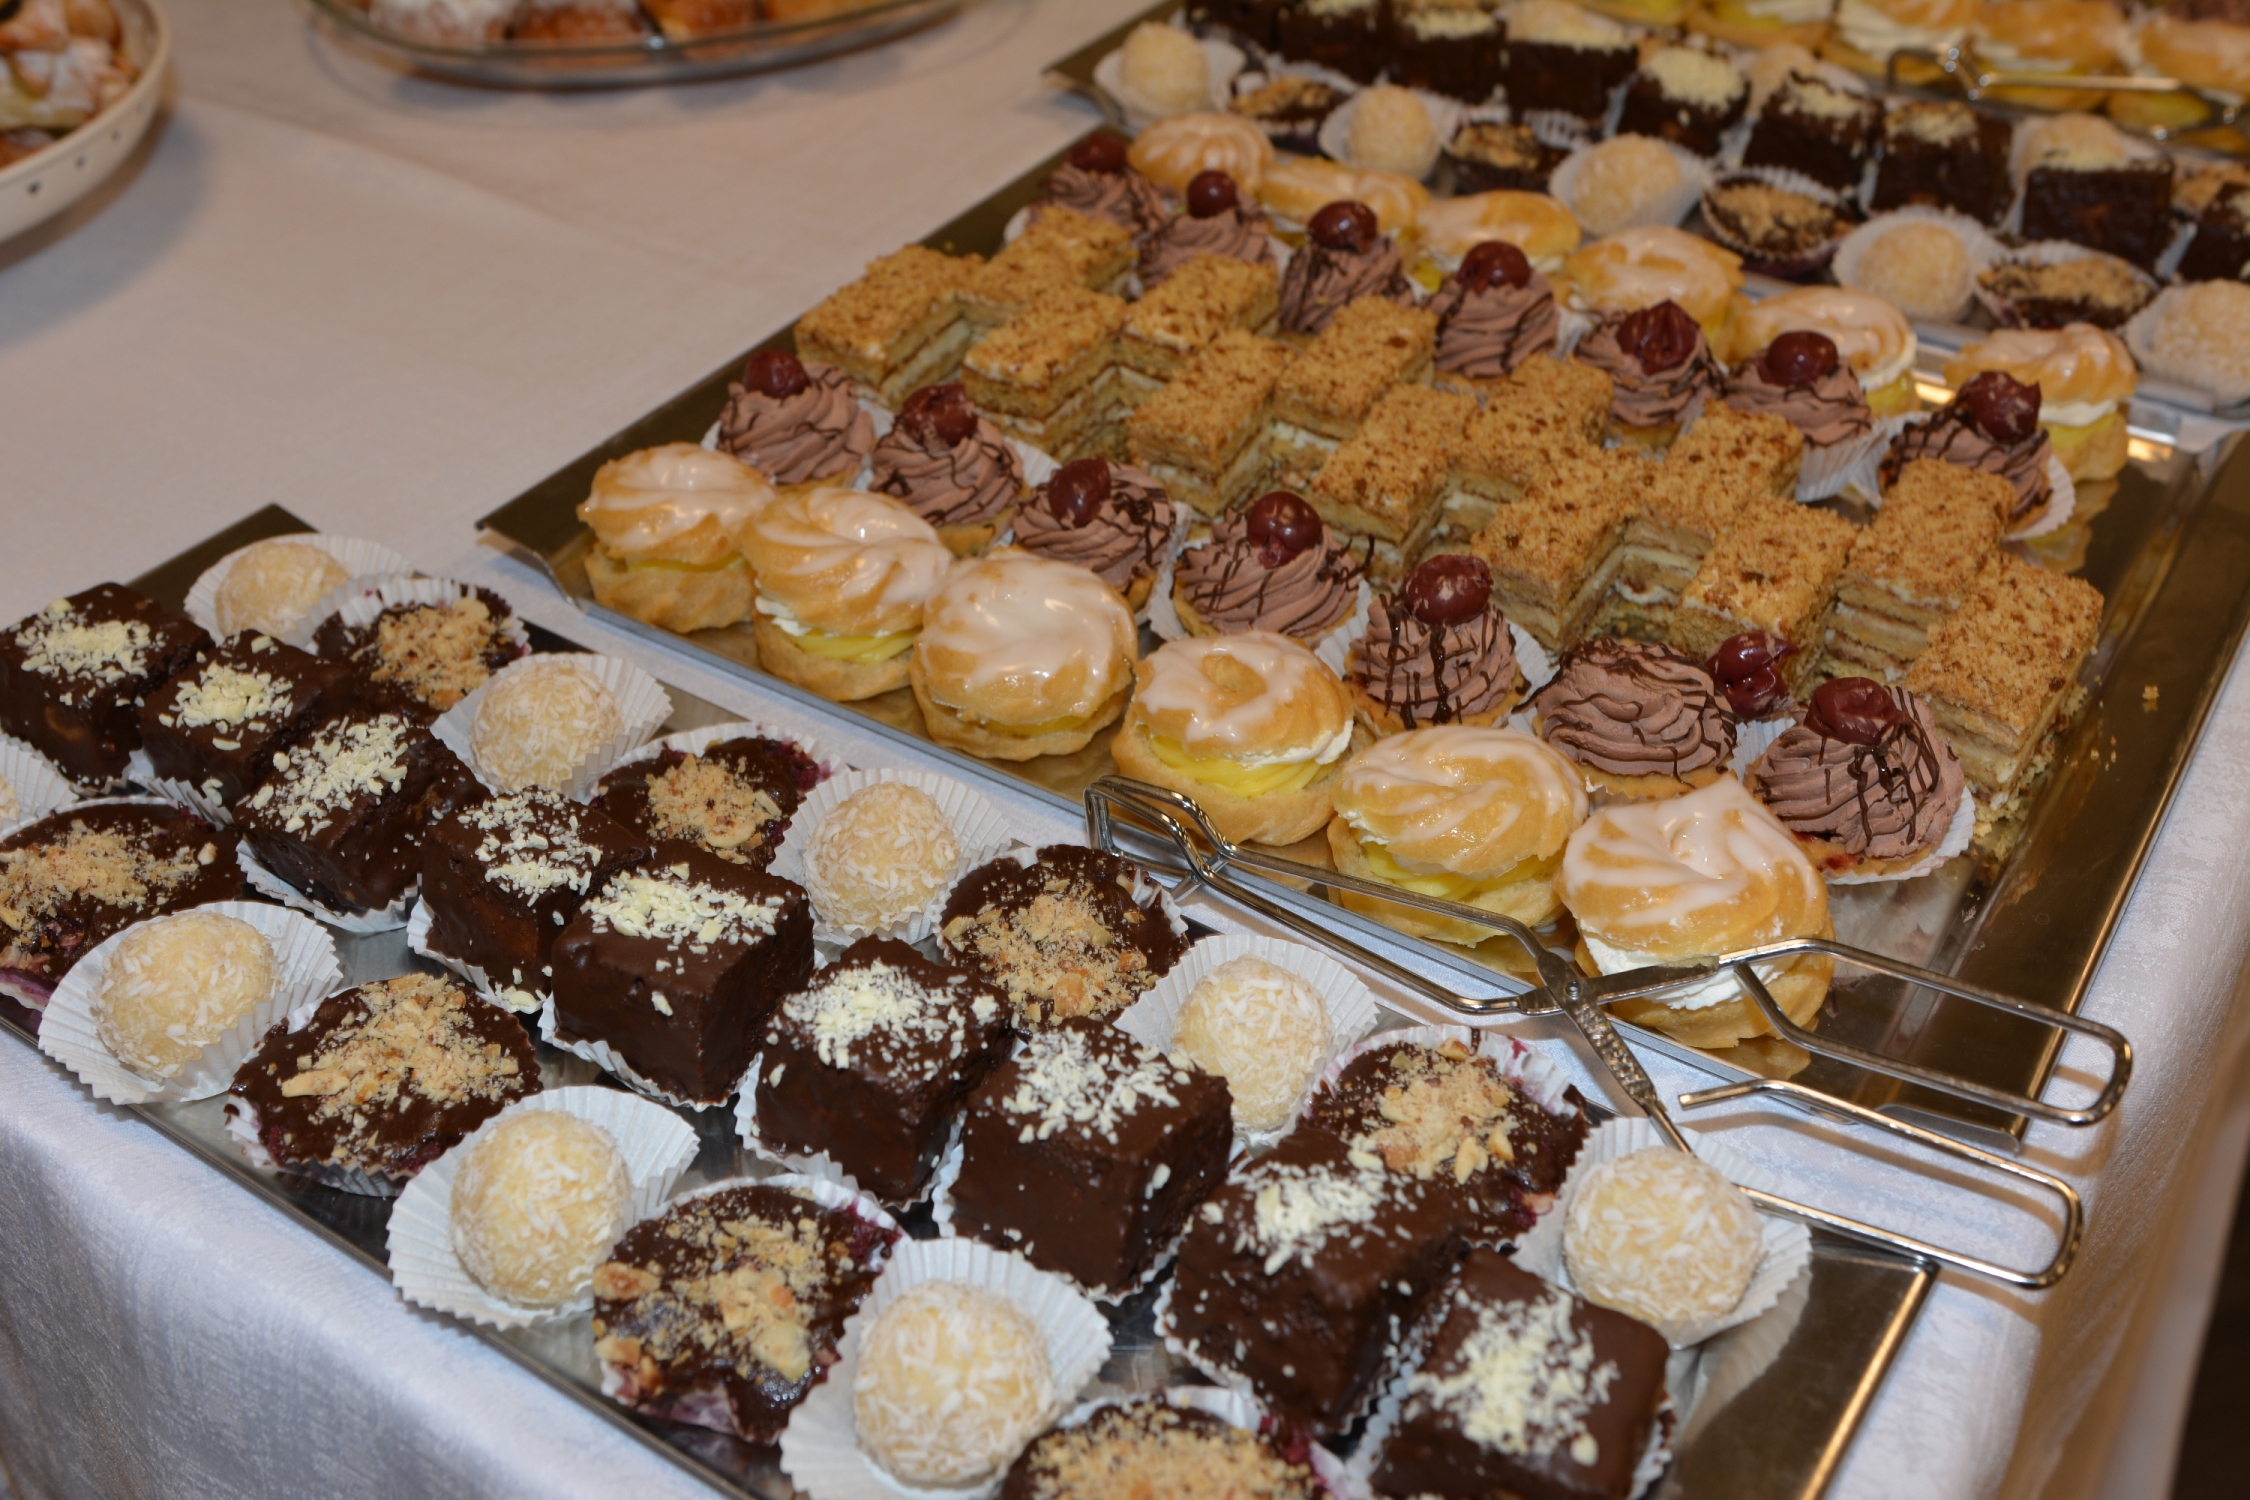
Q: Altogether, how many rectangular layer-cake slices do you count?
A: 13